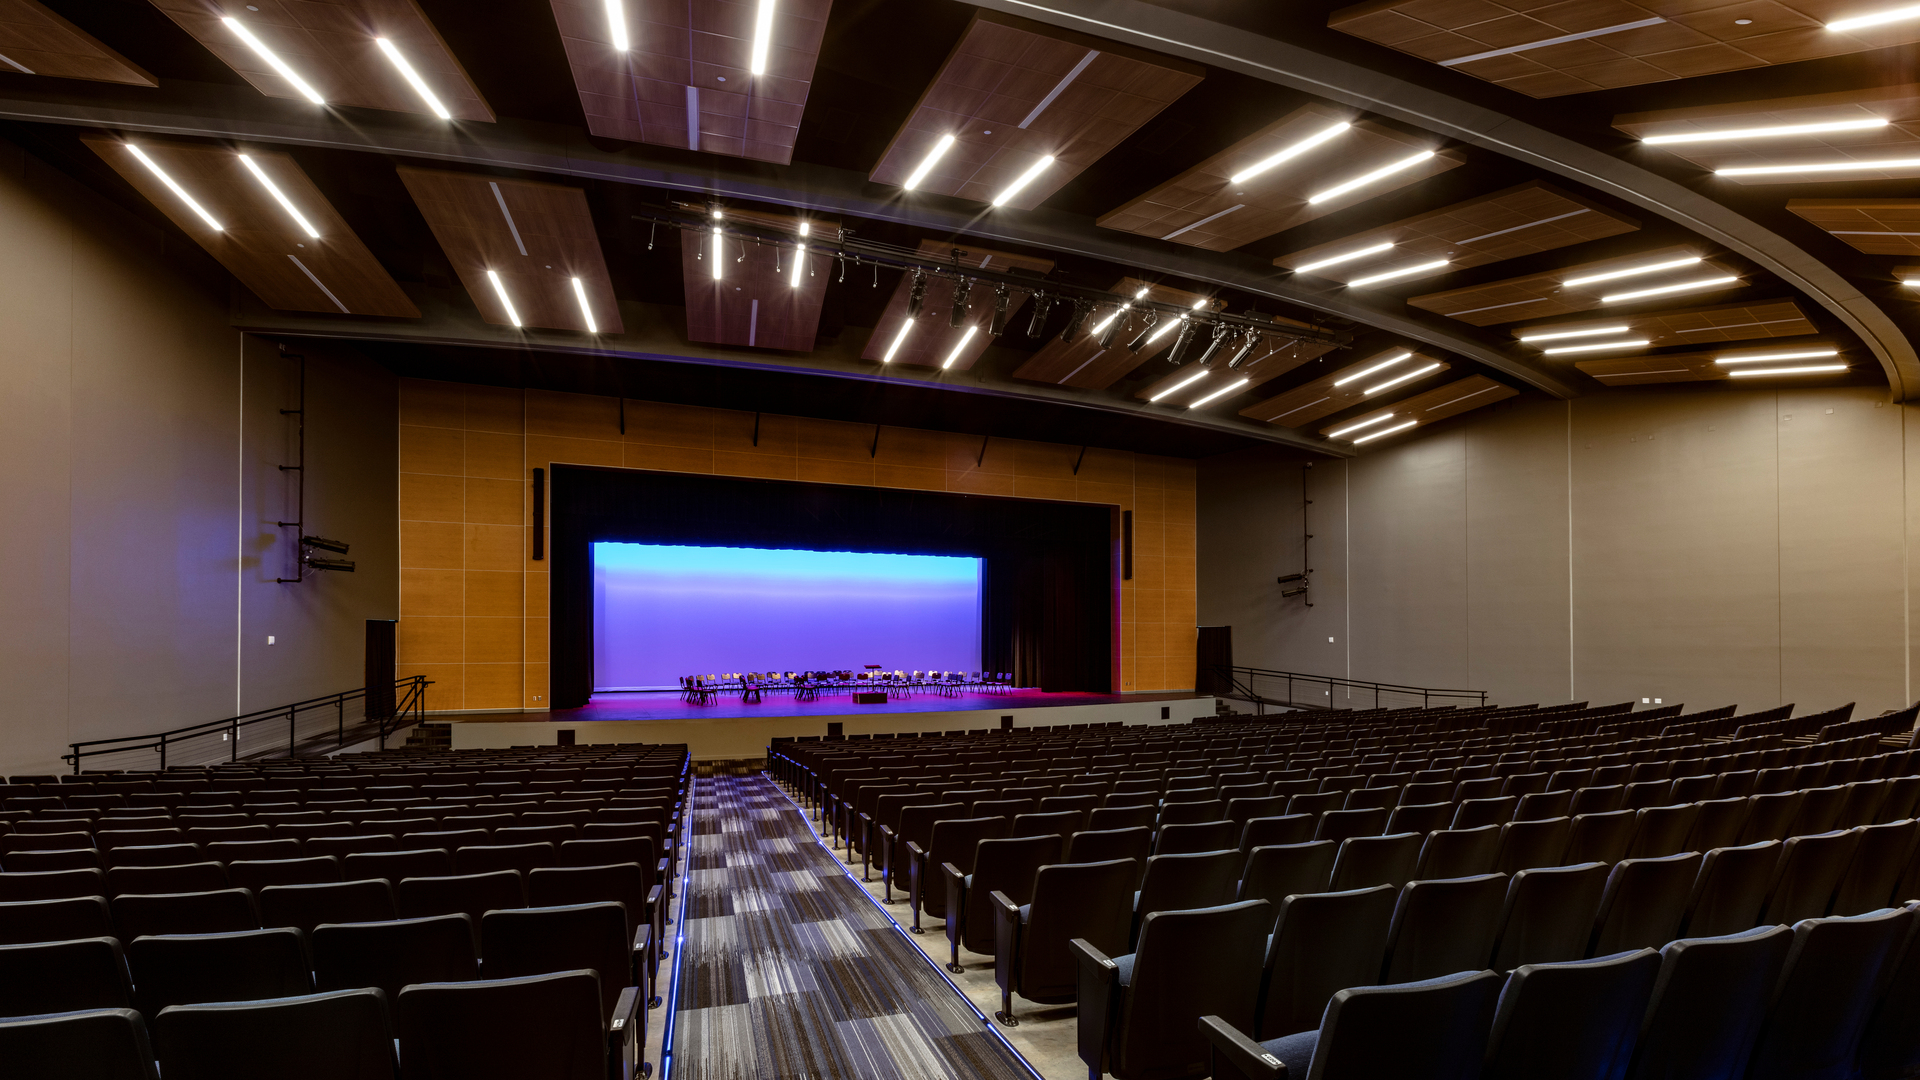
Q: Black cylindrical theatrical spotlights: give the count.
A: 14